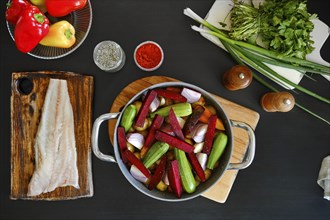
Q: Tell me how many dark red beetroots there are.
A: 11